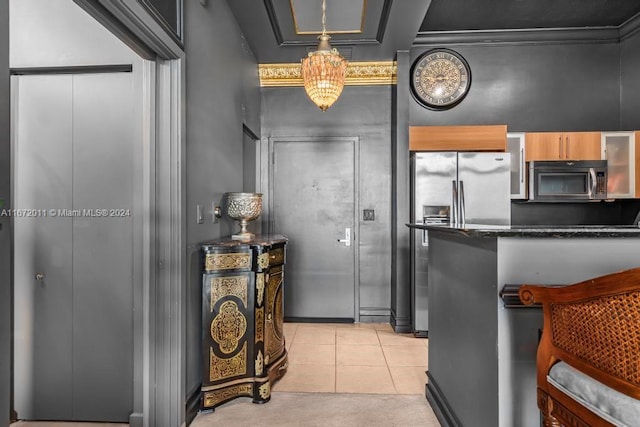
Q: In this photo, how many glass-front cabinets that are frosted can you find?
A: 2